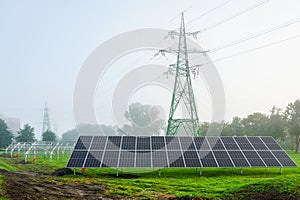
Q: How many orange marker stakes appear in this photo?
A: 3